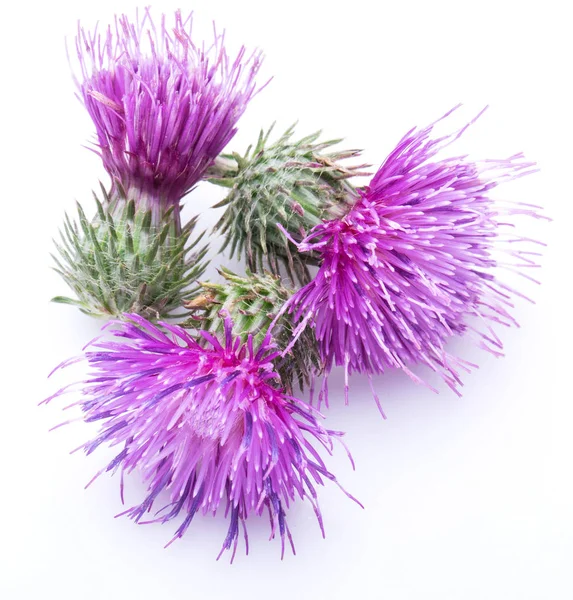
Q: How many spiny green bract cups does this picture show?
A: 3